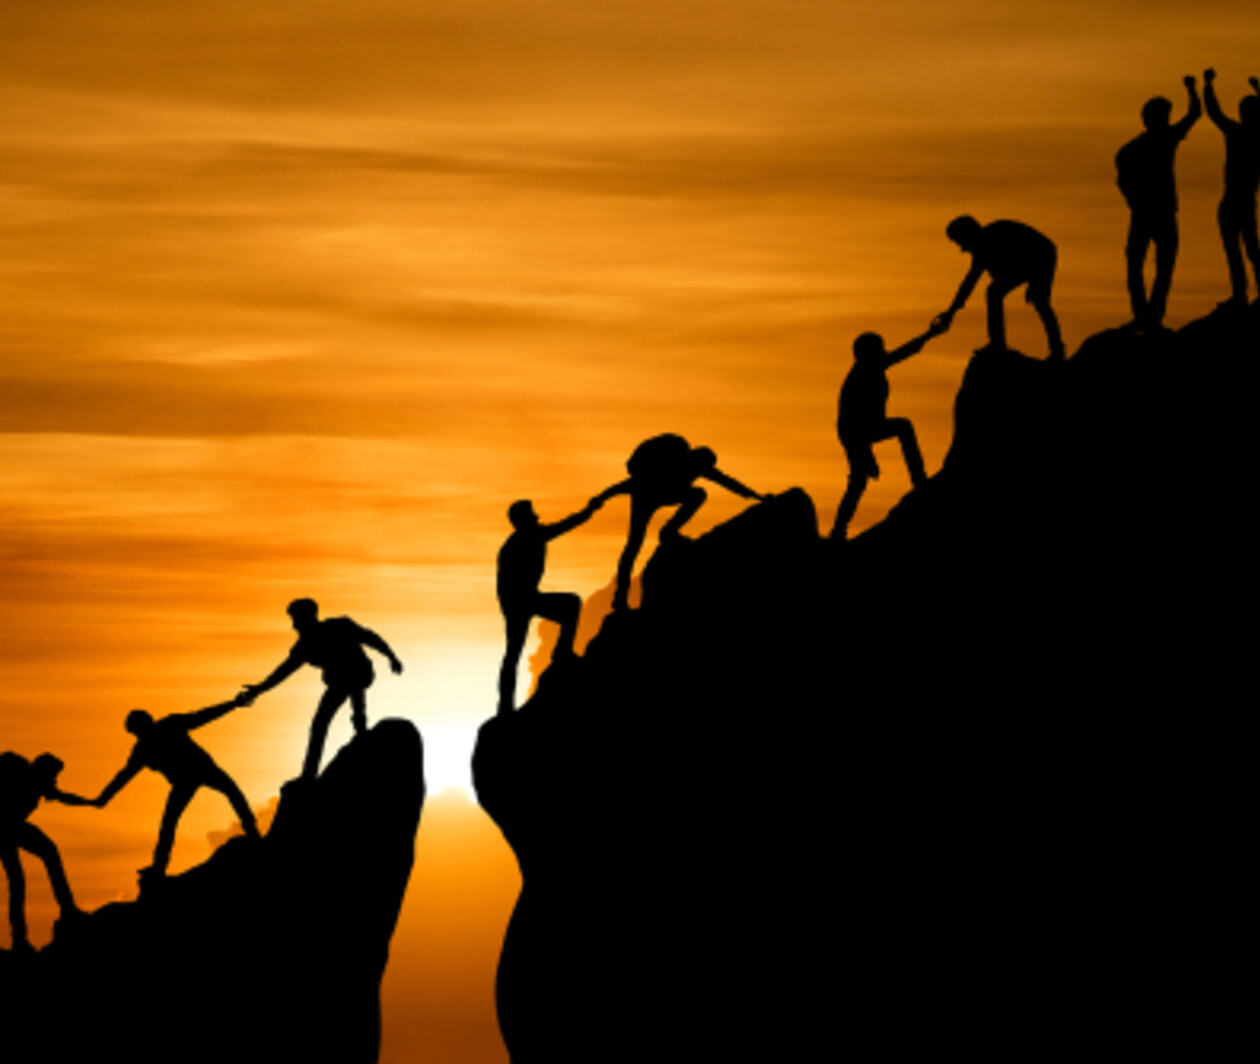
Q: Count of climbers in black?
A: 9